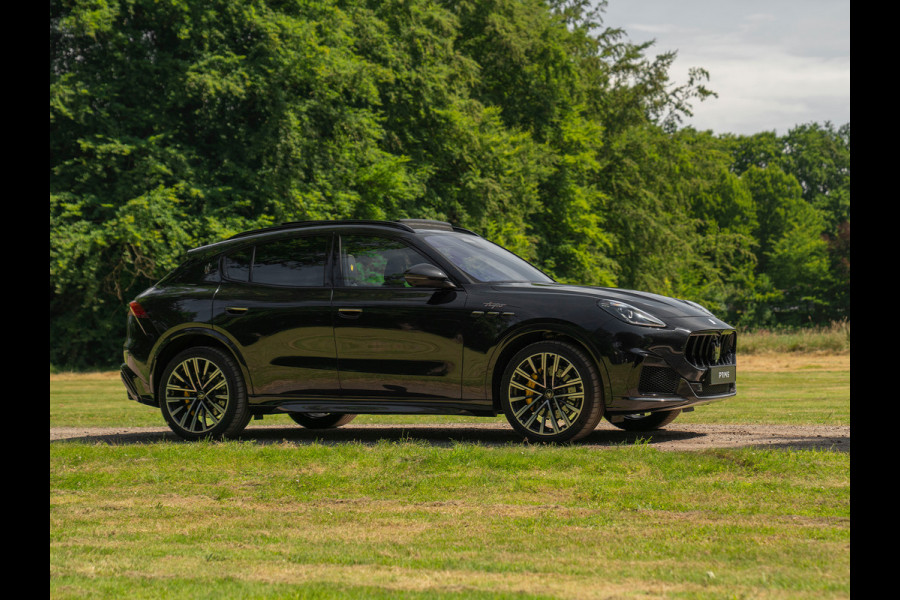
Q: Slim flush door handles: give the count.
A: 2